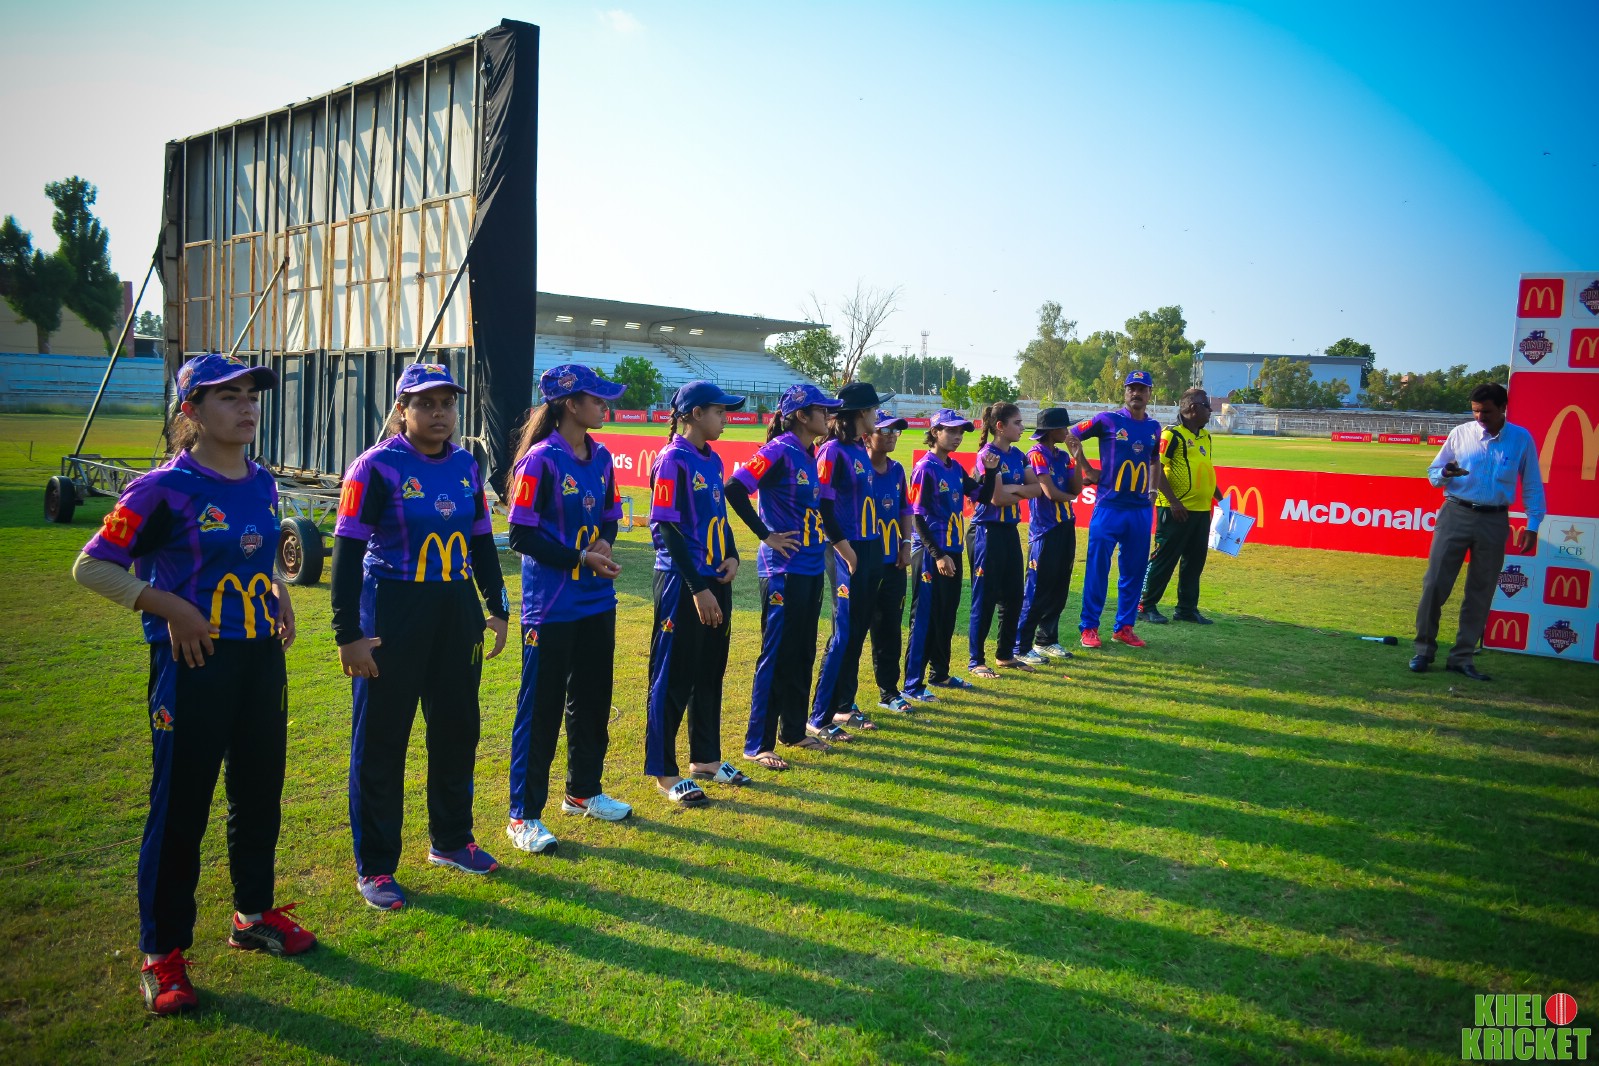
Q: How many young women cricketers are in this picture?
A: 10